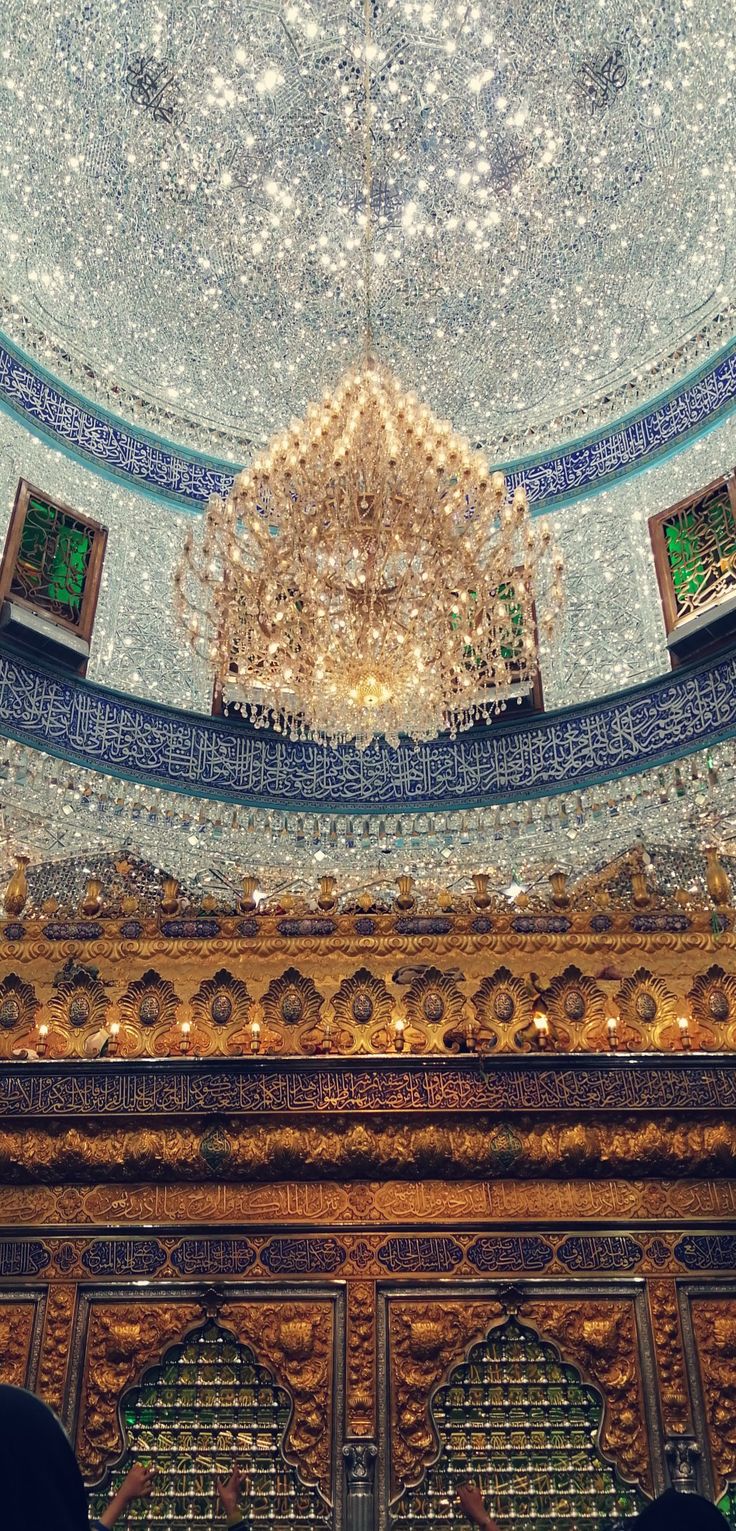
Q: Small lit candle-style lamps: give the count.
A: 8